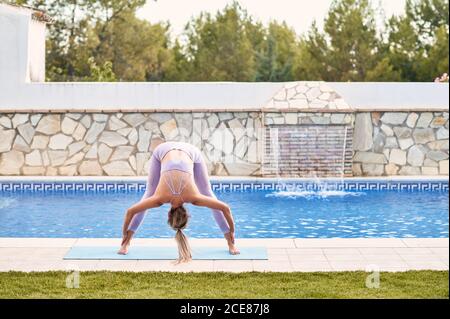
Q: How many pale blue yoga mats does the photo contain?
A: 1